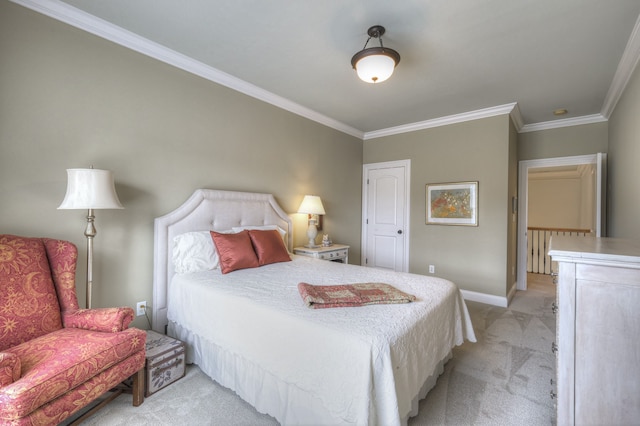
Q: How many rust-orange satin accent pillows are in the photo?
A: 2